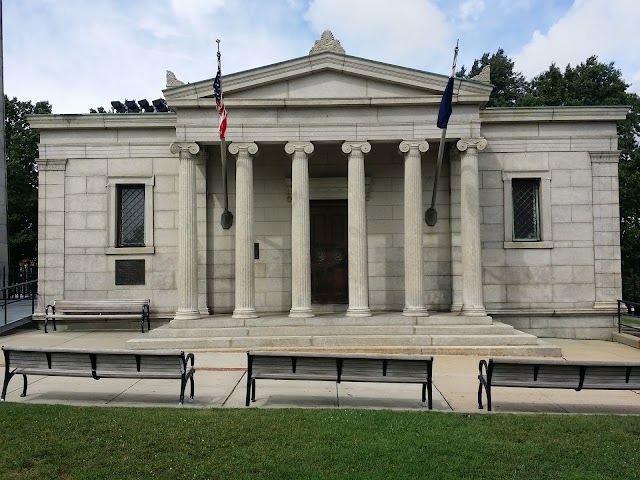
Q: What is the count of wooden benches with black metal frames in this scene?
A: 4